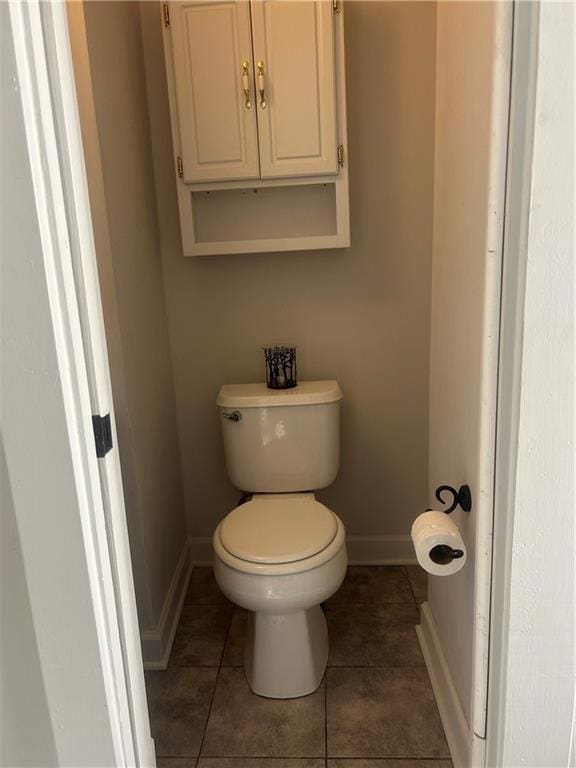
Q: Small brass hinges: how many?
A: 4